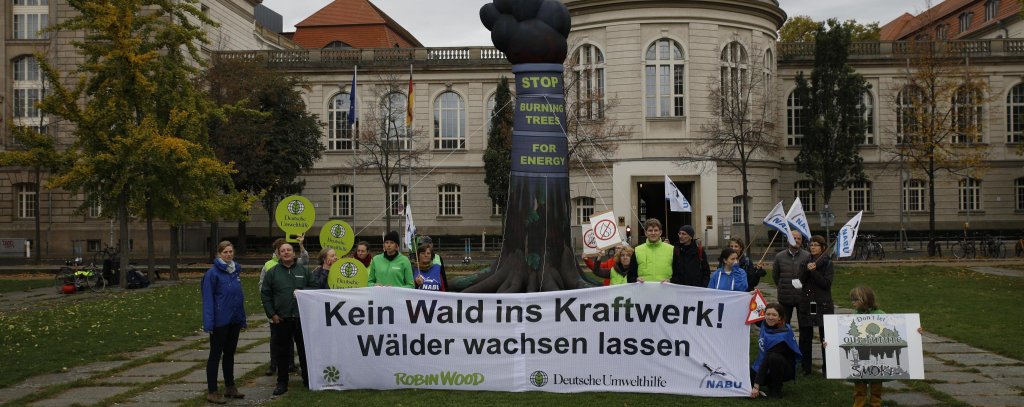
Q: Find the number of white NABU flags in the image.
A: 5